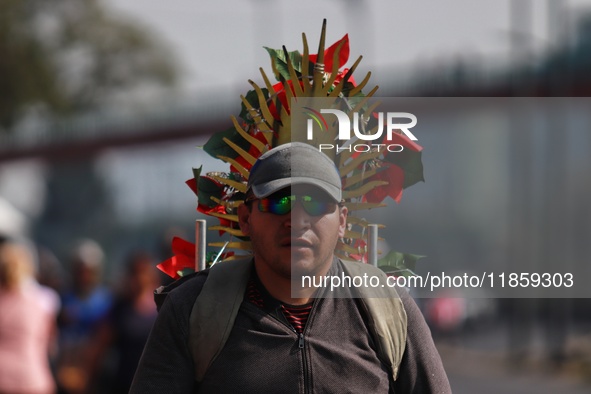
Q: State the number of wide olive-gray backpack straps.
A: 2